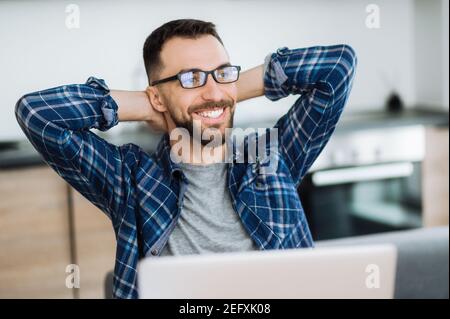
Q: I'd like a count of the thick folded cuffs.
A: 2